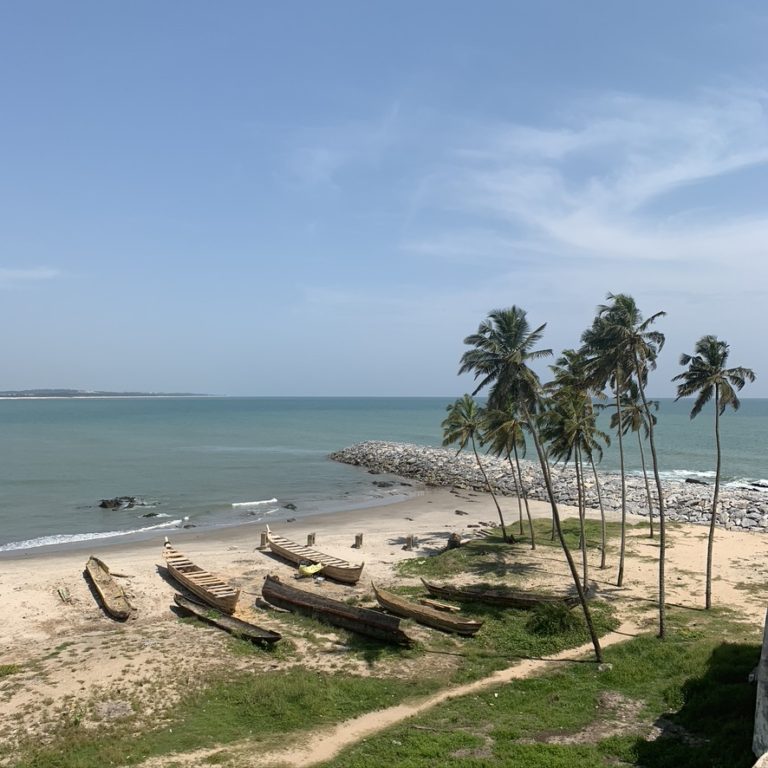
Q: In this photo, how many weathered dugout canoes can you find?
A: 7